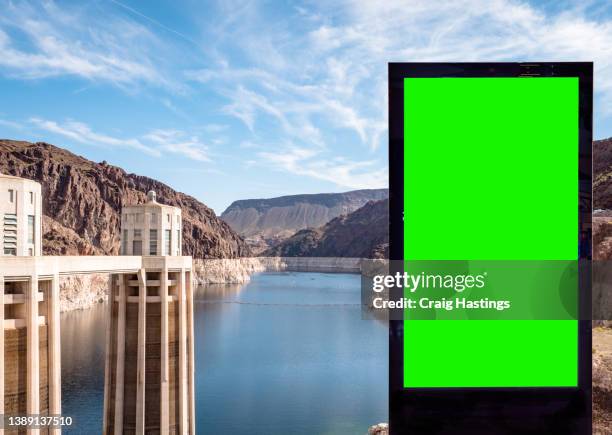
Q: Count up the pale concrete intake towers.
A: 2